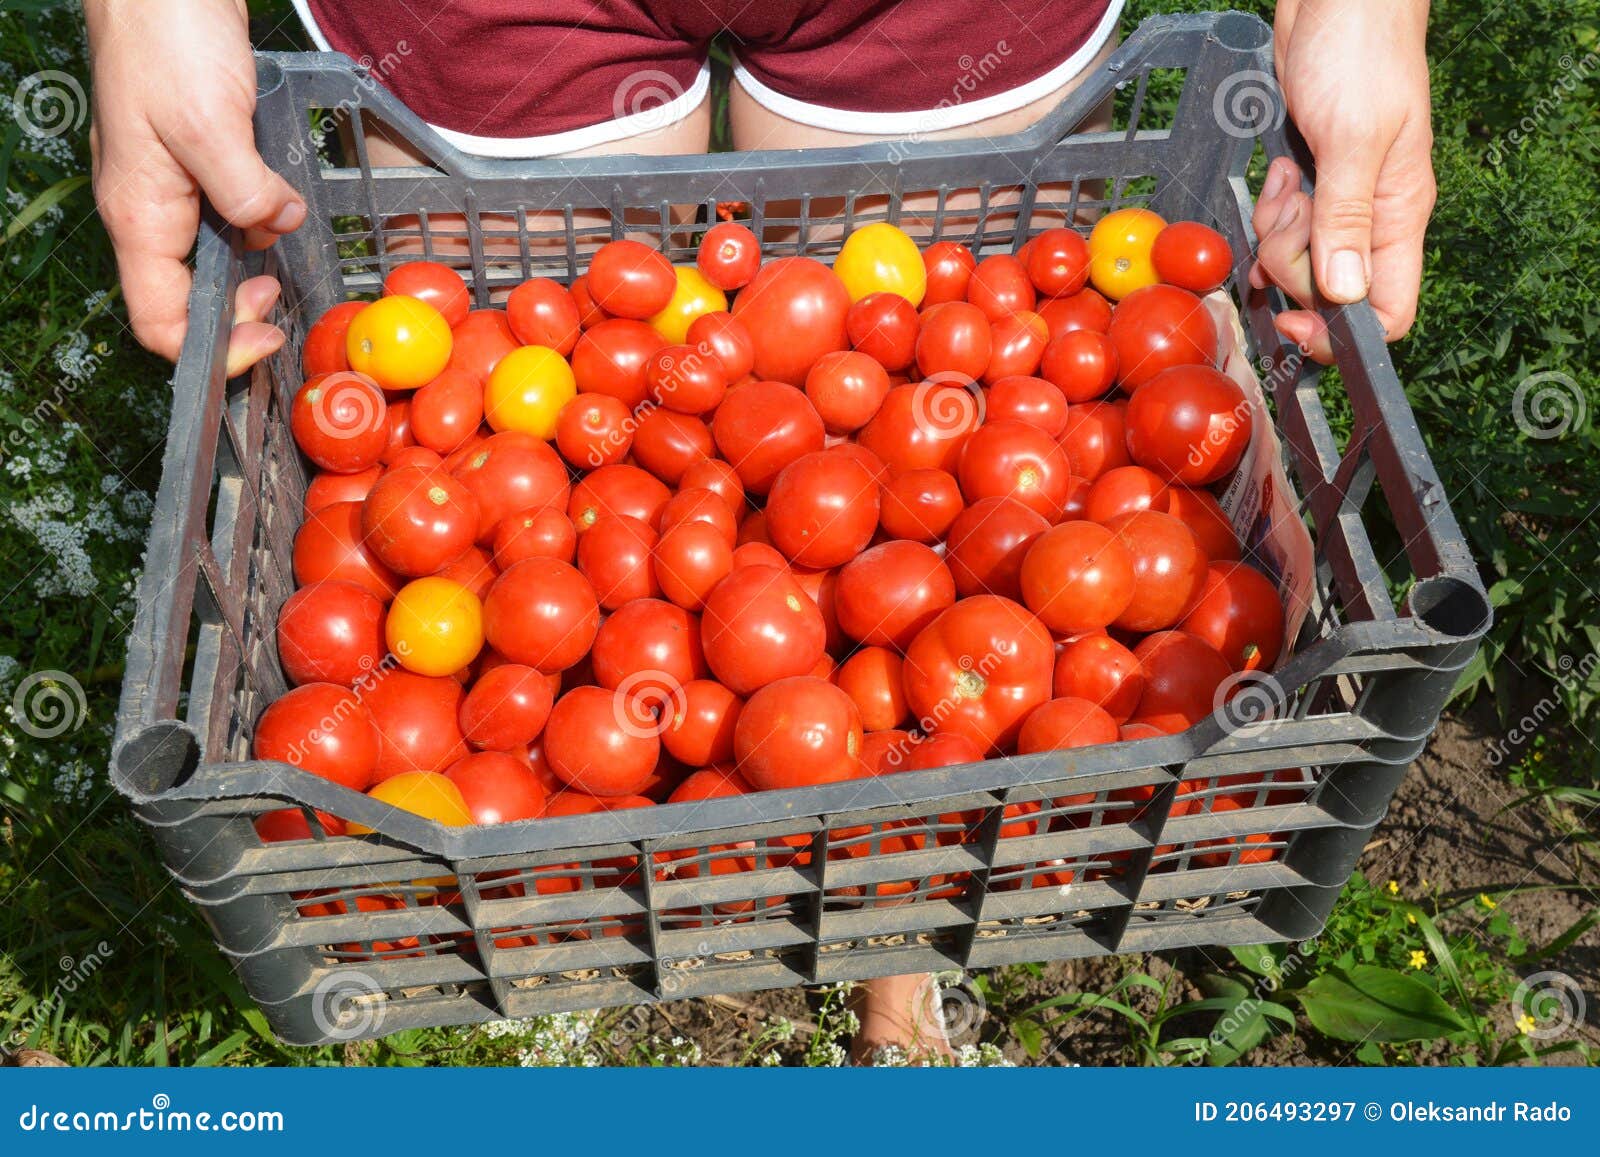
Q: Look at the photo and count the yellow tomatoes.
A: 7